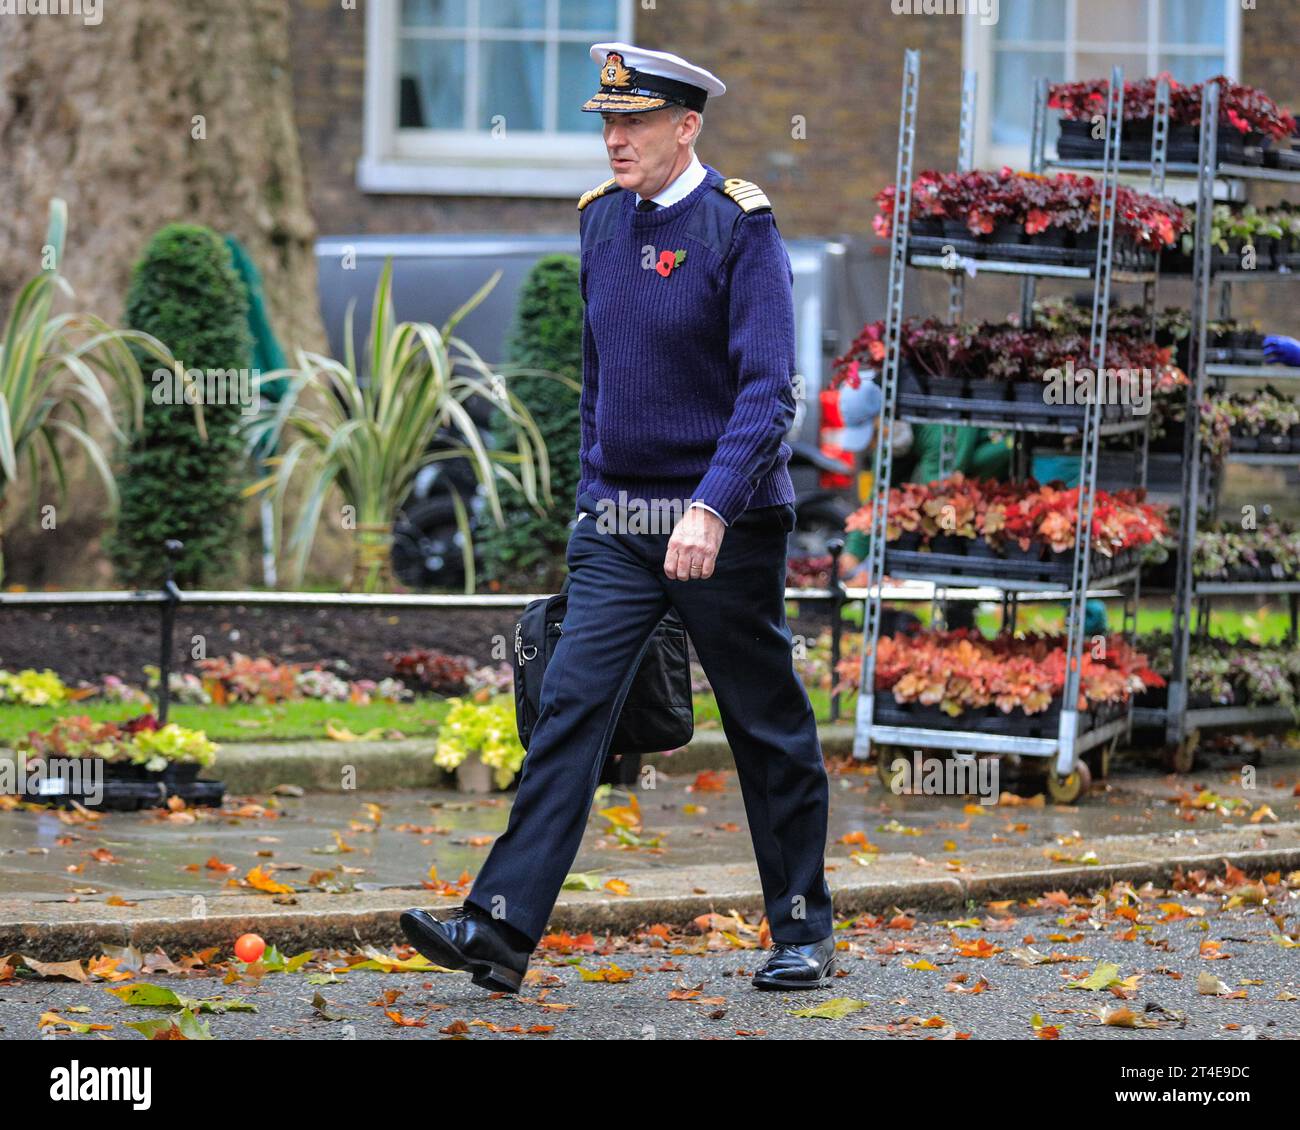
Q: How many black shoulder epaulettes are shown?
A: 2